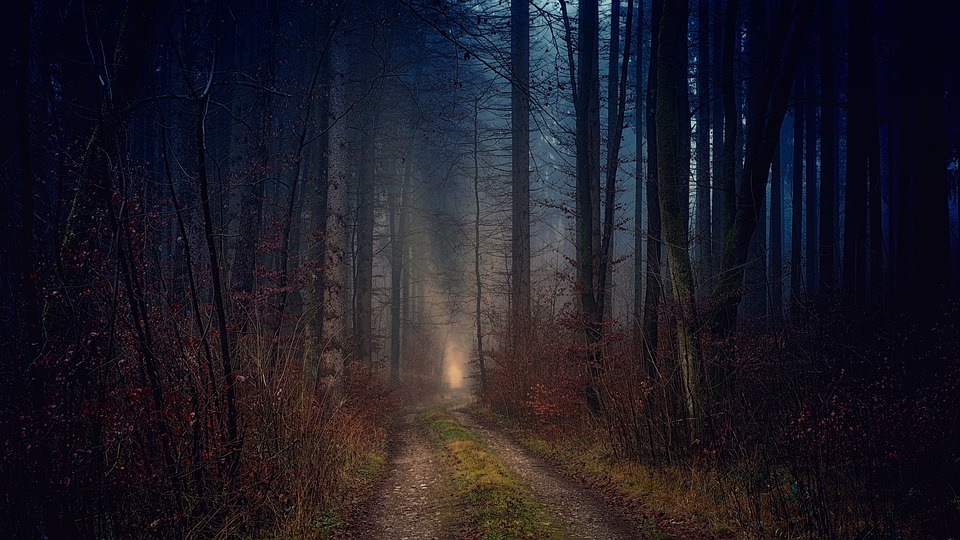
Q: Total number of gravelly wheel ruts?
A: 2